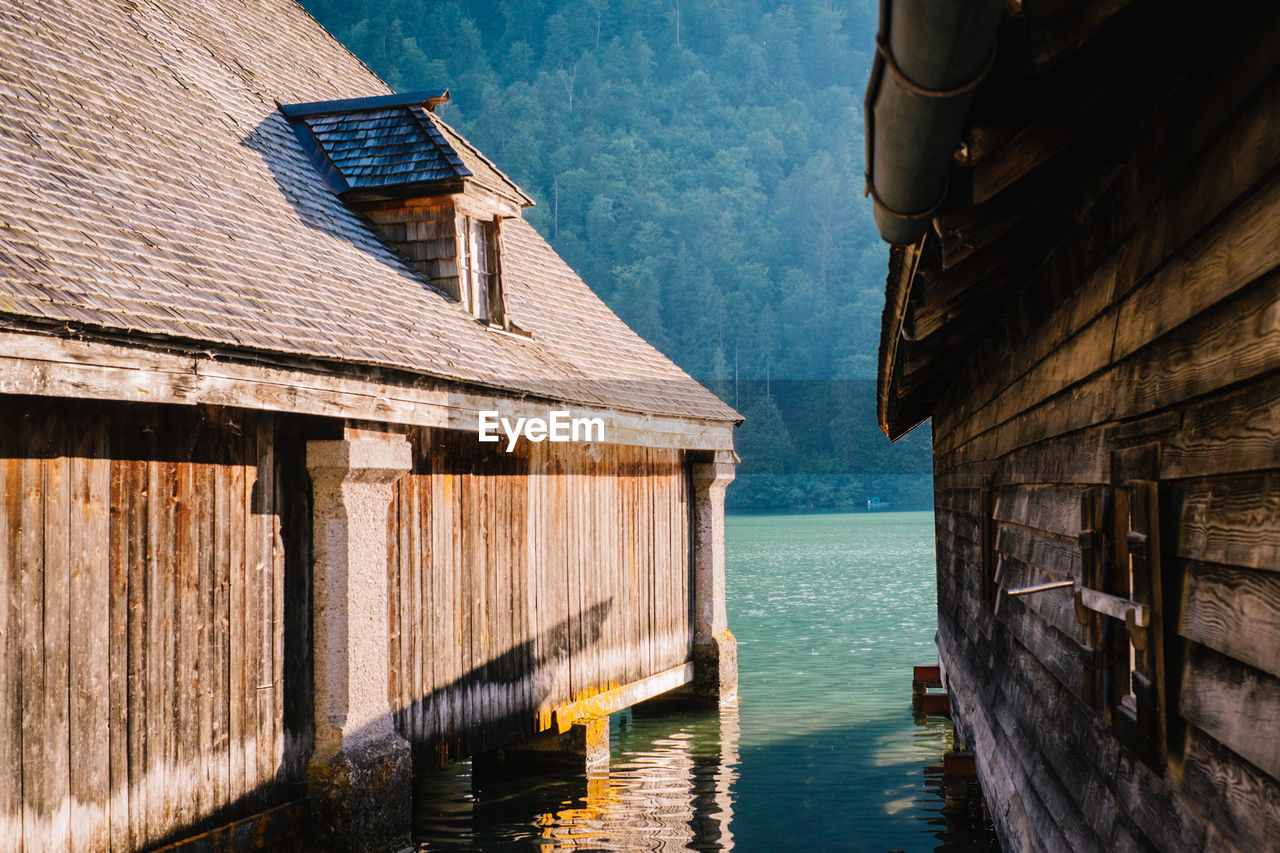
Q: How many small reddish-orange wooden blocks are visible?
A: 3